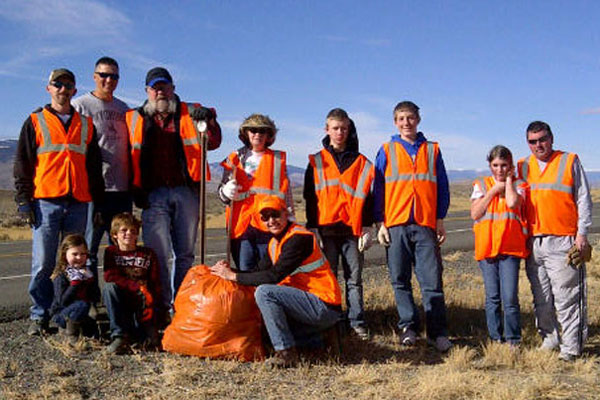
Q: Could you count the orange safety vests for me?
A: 8